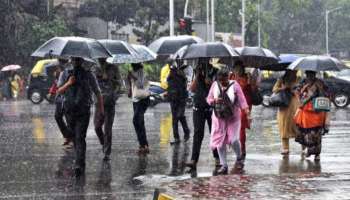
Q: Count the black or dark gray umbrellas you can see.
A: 6